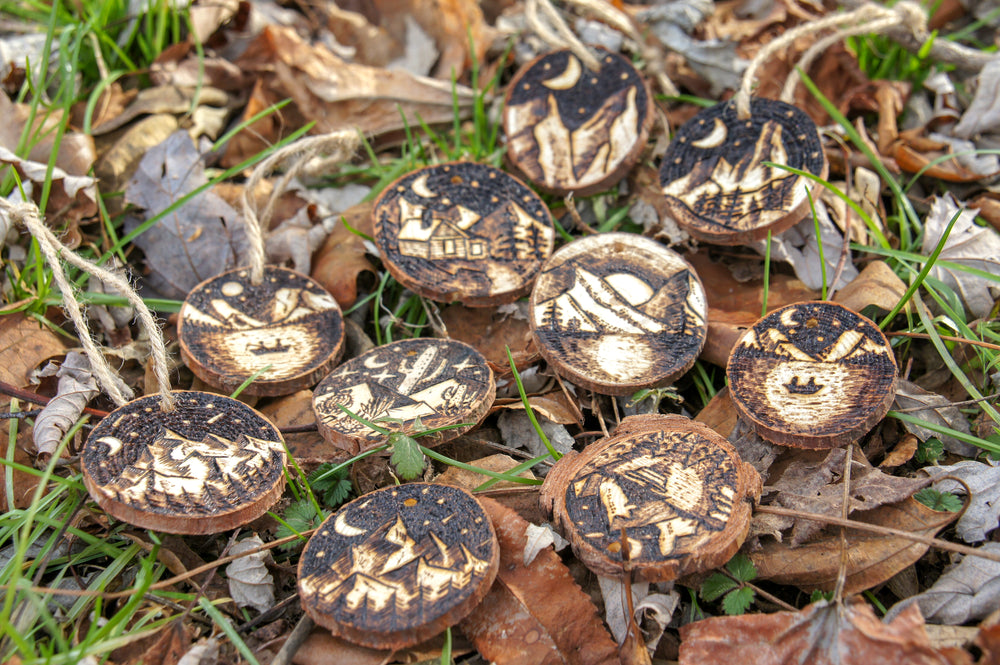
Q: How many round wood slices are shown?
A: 10